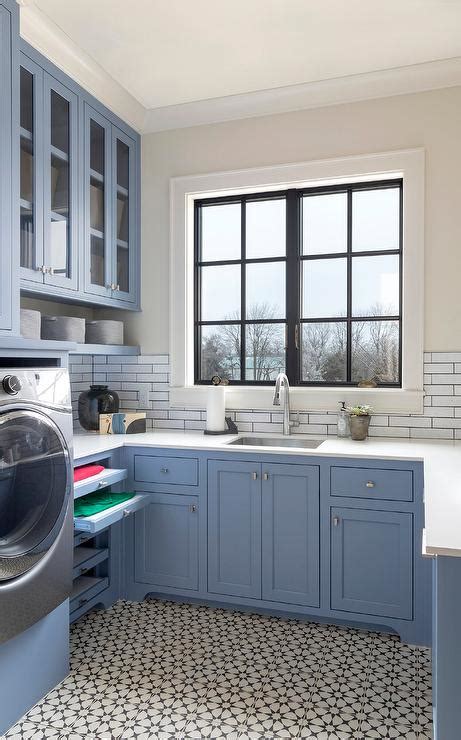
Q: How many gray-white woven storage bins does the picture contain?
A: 3